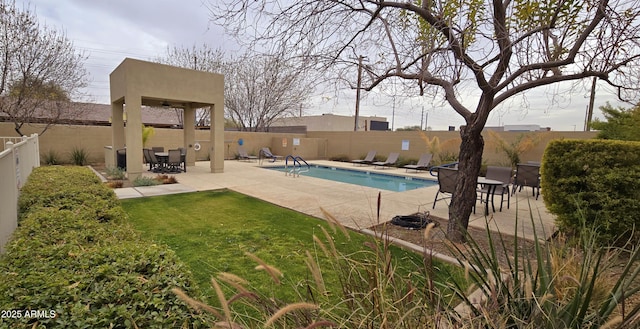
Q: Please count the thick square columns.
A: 4